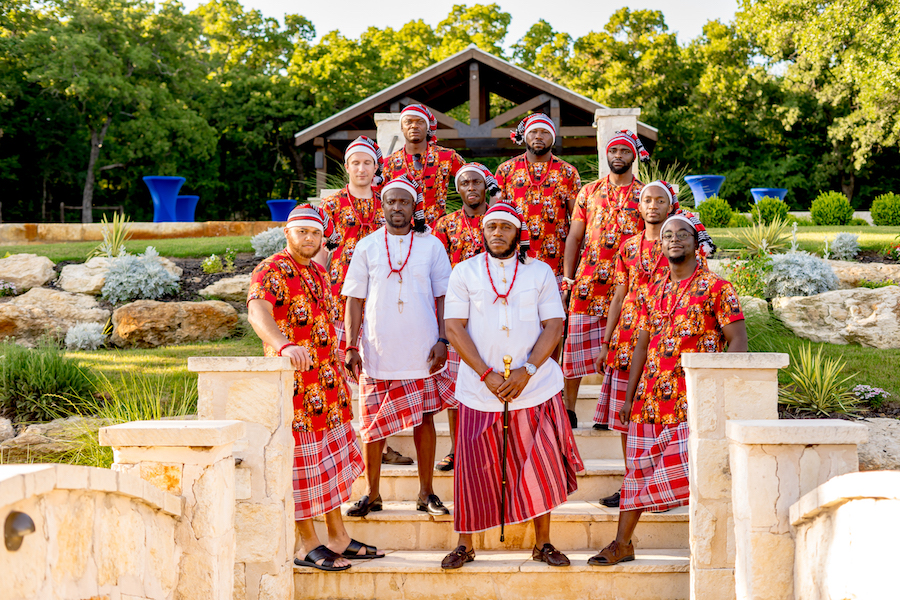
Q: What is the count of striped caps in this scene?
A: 10